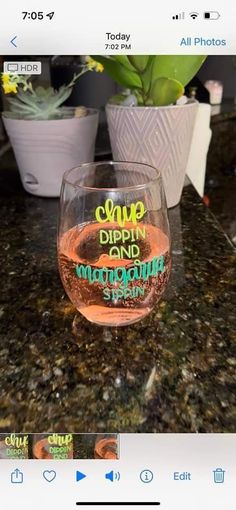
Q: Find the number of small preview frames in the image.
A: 3